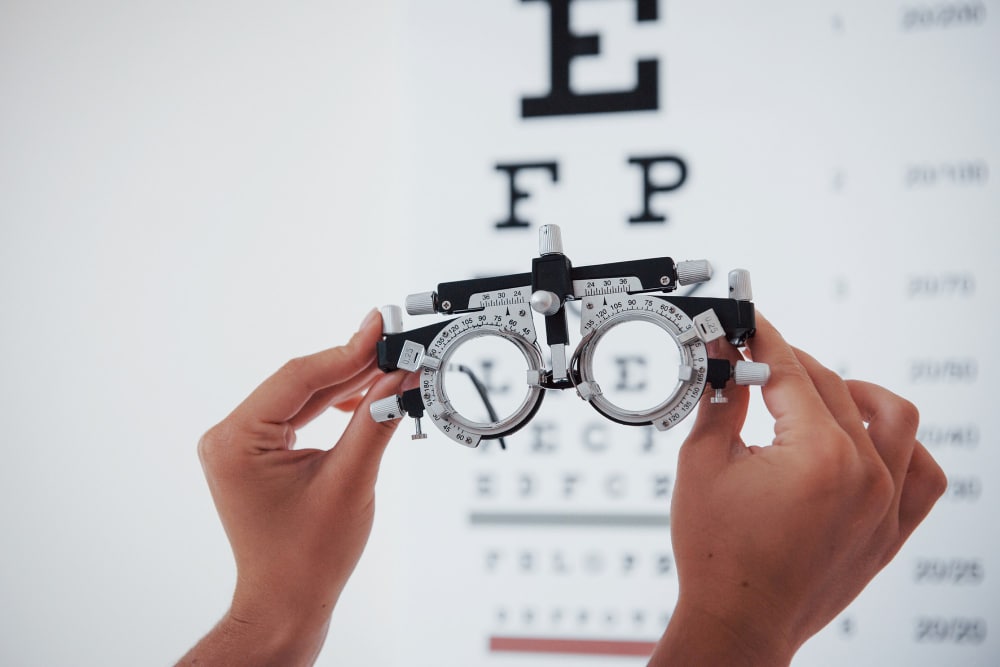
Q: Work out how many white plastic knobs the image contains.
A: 8